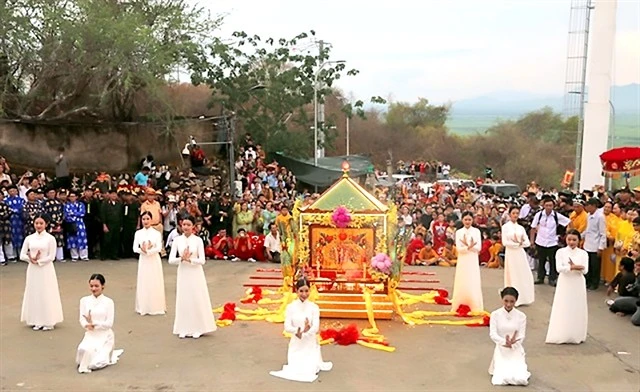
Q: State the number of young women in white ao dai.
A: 9